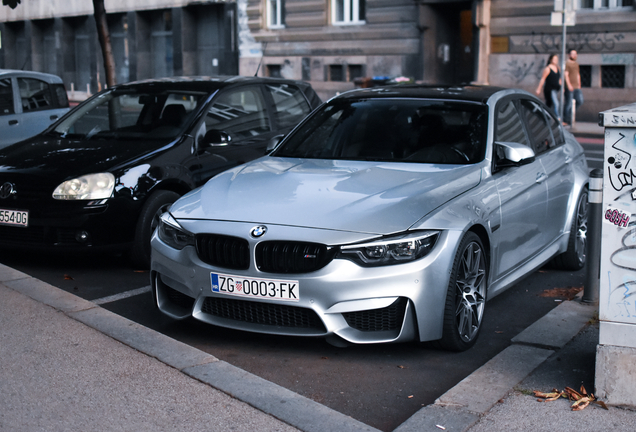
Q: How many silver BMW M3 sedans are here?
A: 1